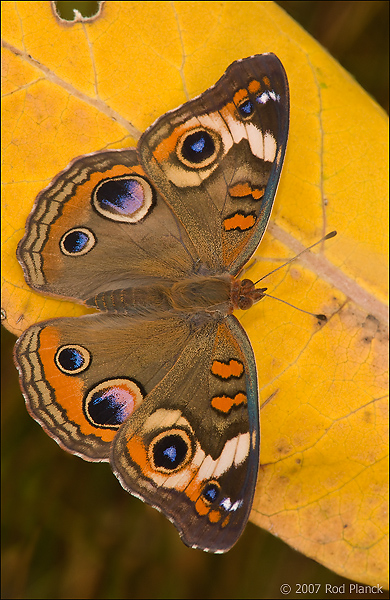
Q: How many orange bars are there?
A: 4